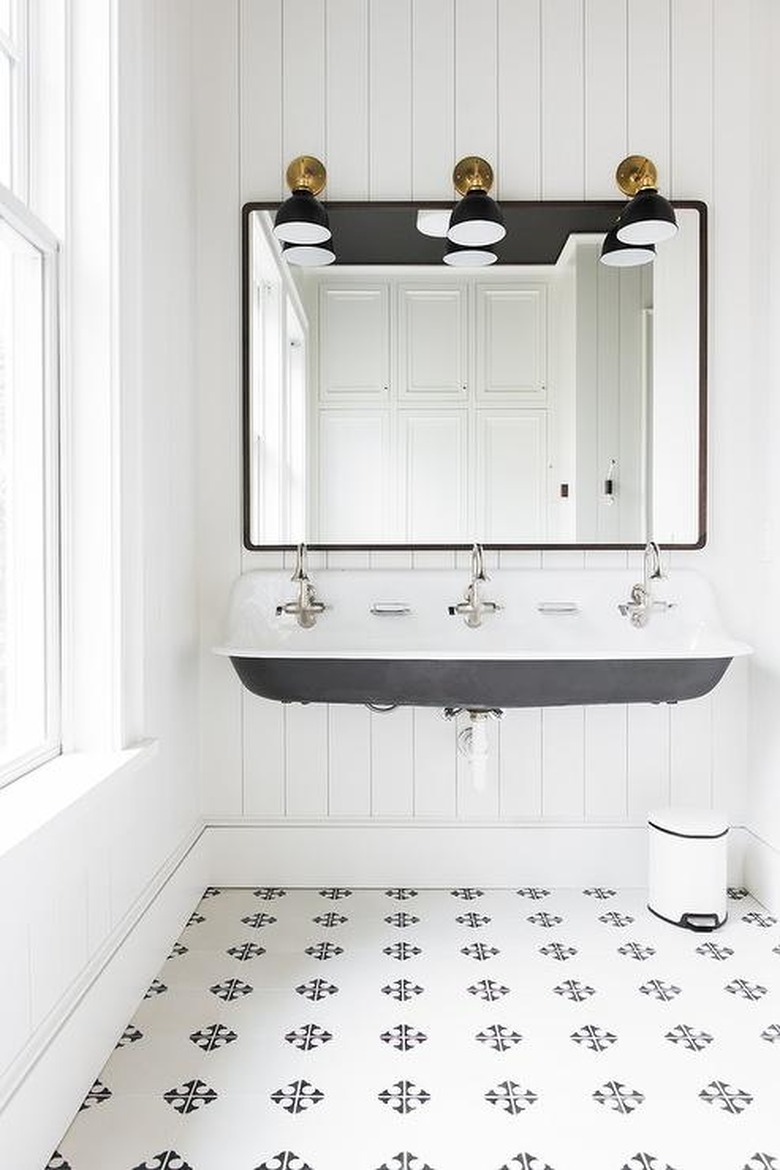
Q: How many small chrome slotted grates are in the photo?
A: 2